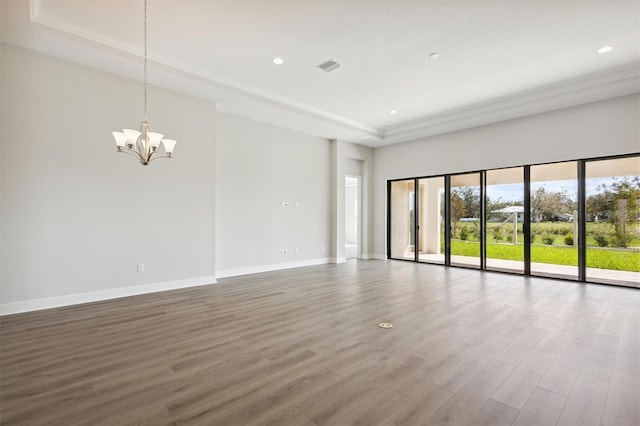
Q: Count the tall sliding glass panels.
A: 6